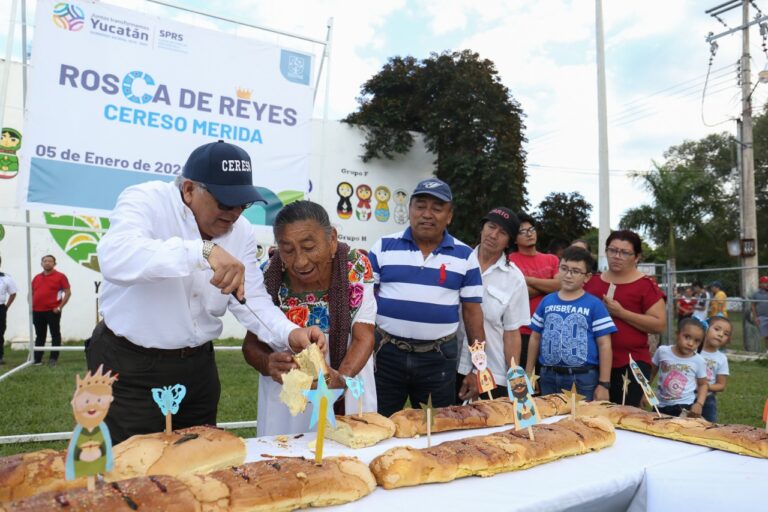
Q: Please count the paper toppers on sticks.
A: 13